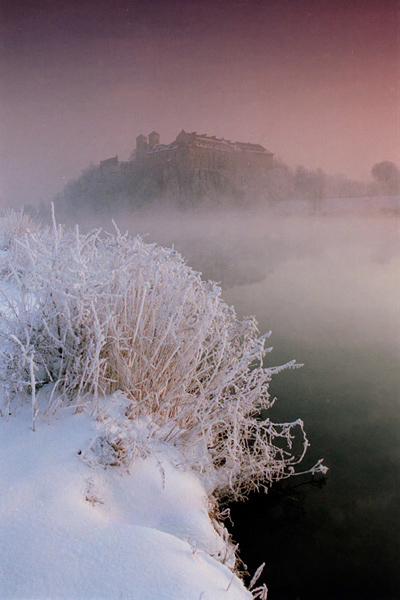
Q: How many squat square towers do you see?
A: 2